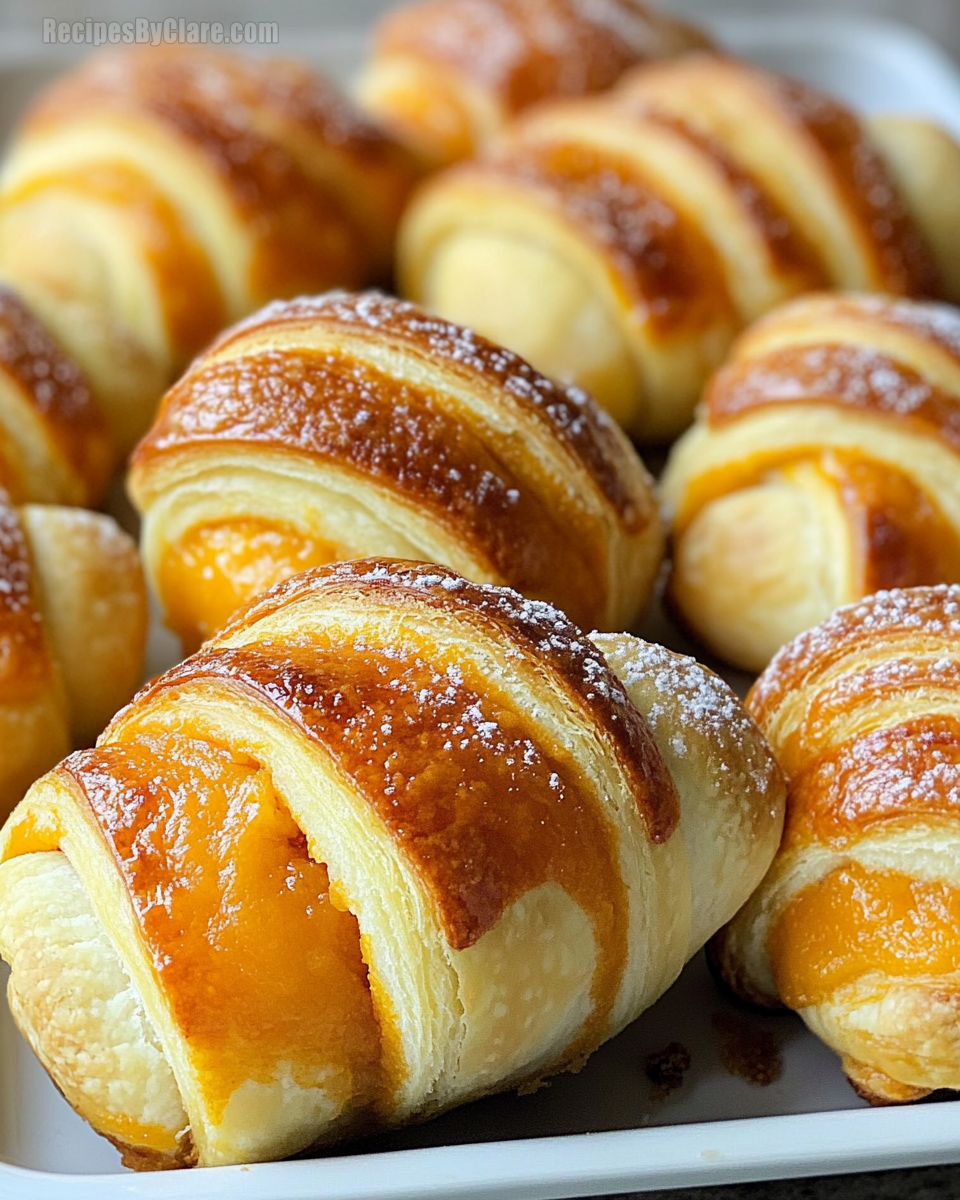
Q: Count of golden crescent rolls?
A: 9